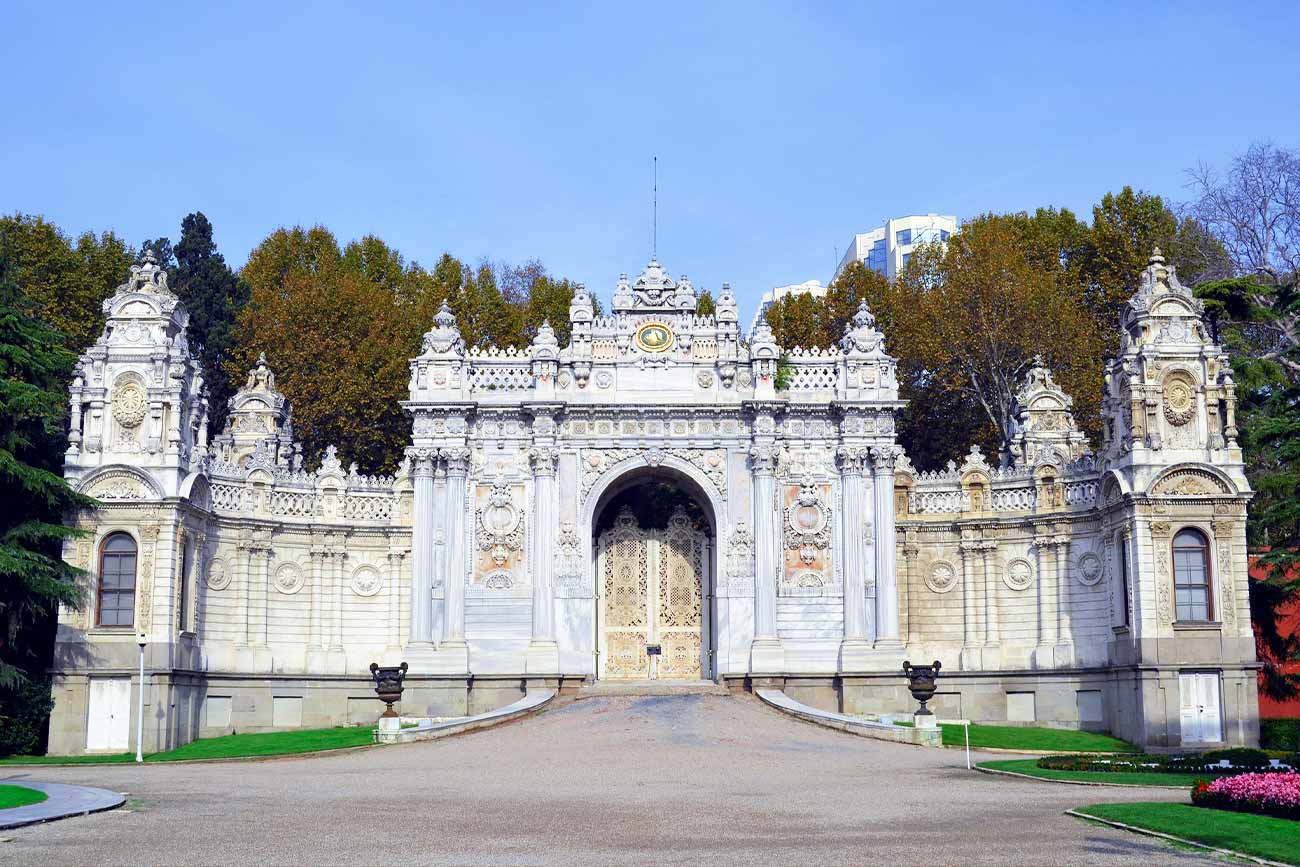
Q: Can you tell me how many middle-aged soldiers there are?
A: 0